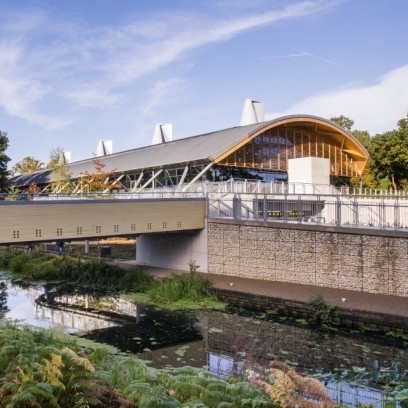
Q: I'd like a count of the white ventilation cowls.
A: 4